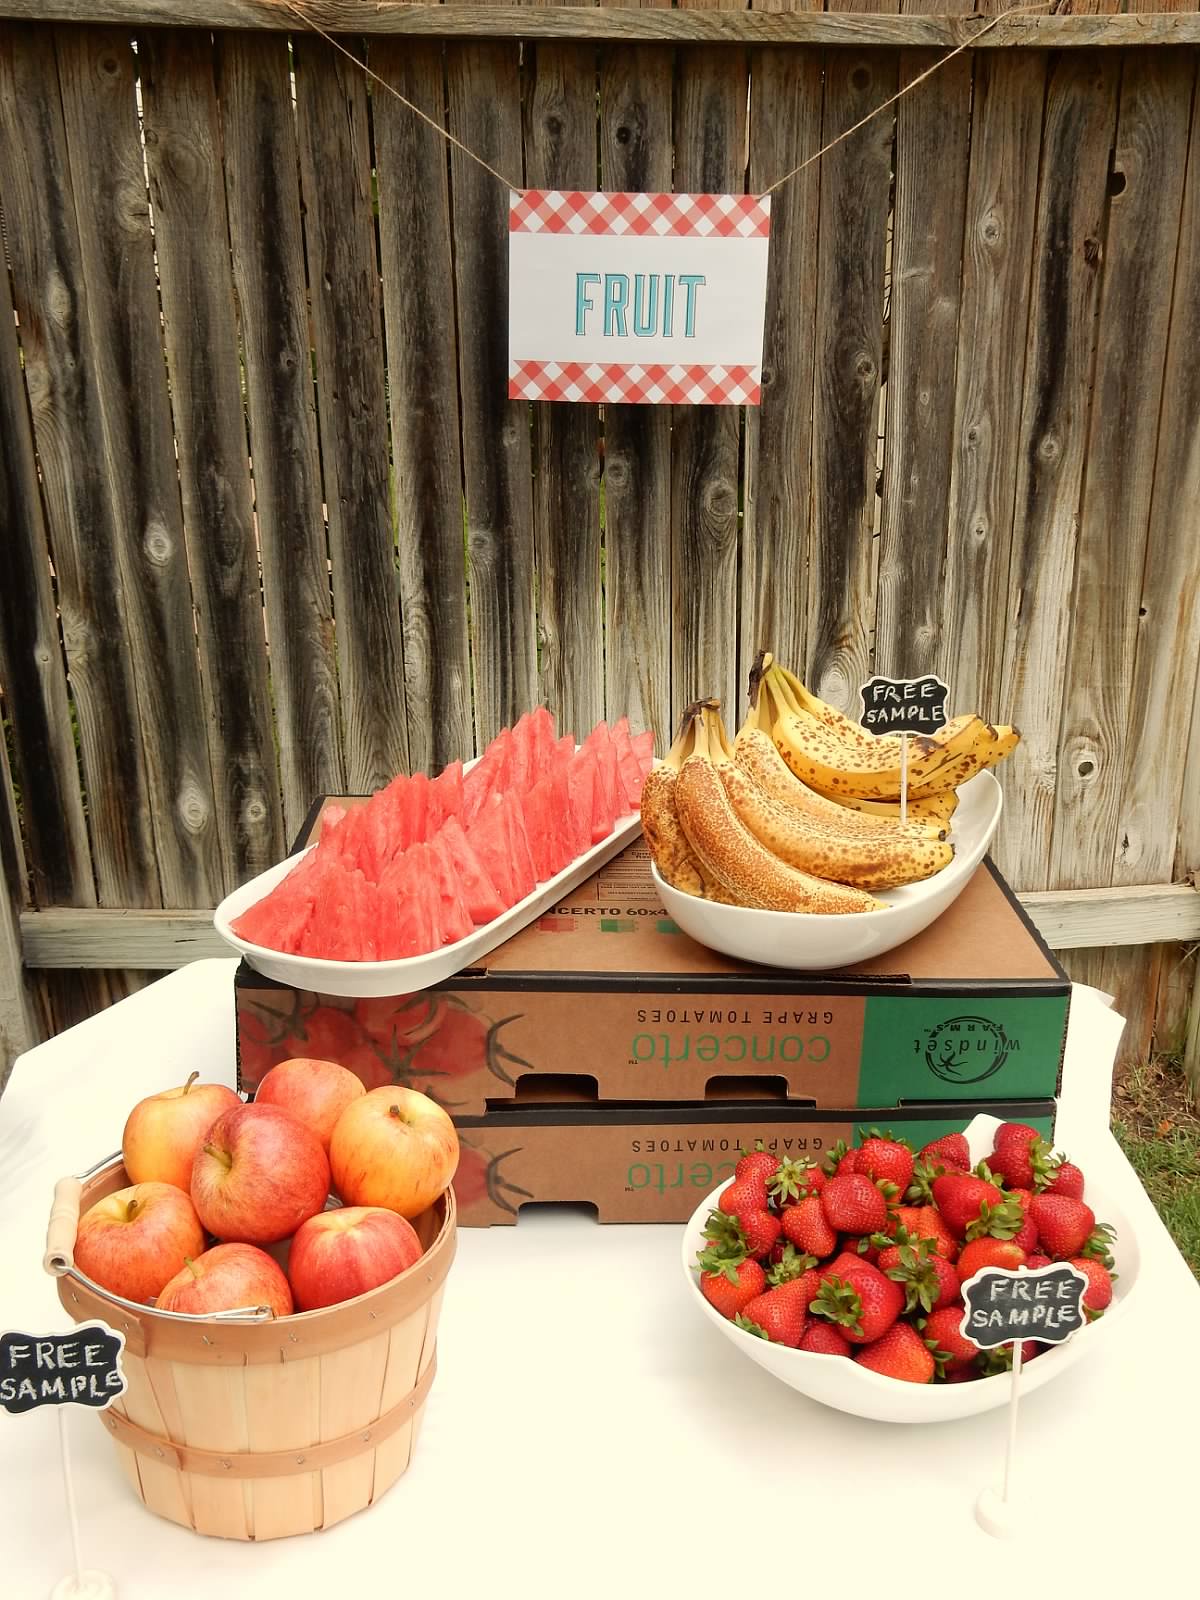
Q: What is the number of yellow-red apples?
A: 7